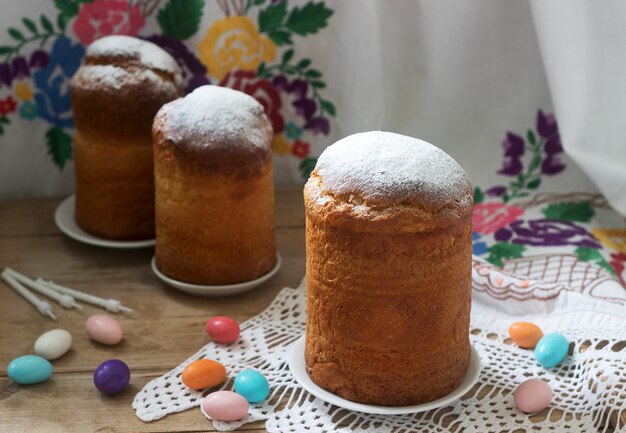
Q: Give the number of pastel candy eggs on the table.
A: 11